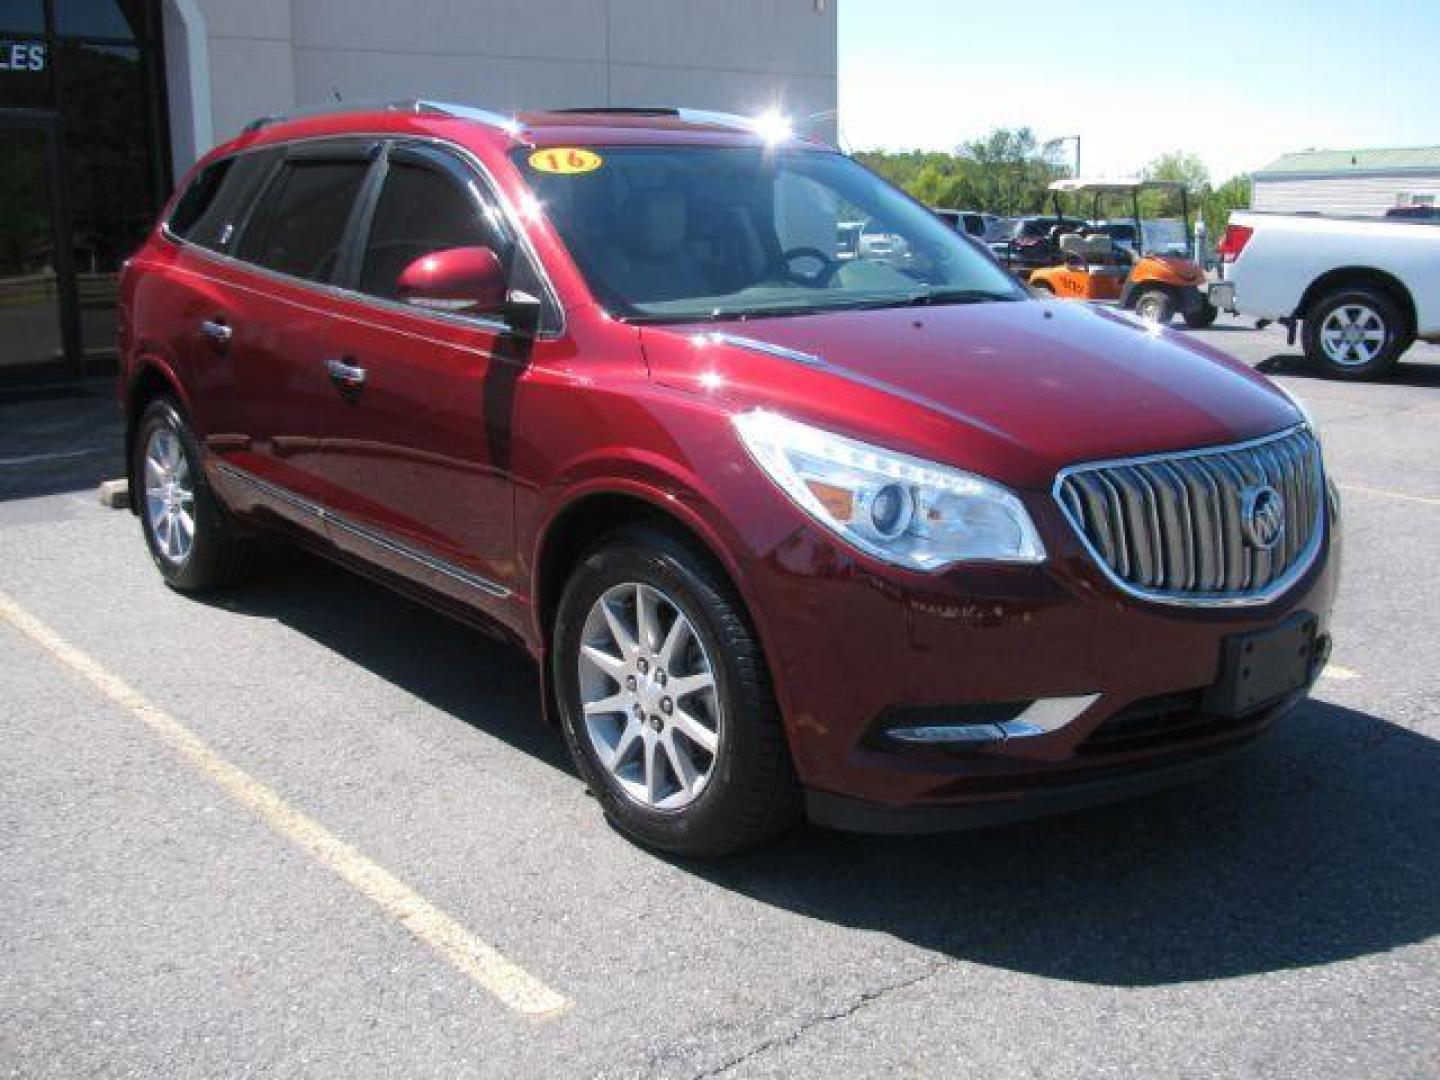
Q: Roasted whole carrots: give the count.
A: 0